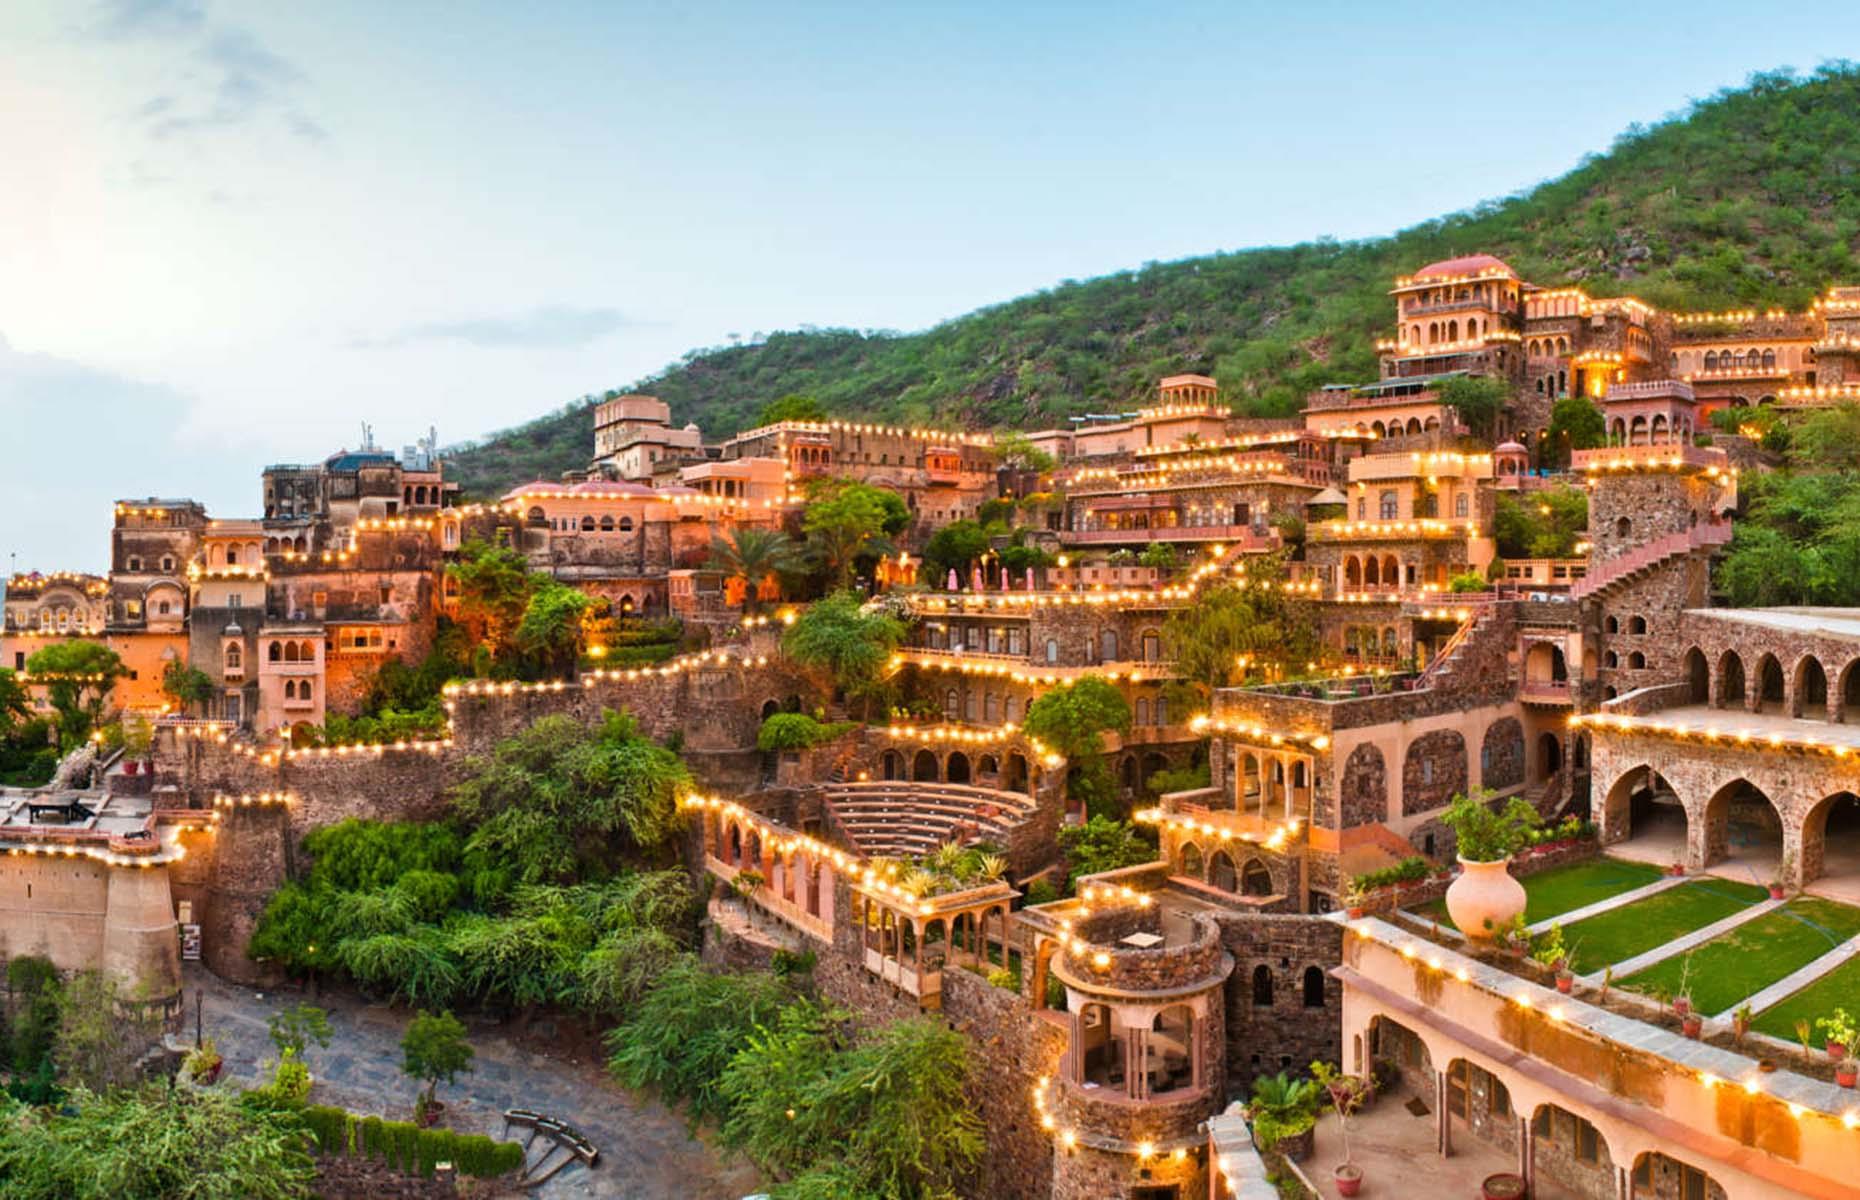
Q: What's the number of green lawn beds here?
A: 4